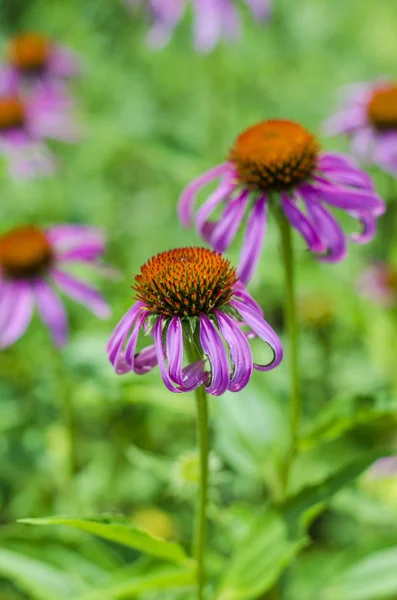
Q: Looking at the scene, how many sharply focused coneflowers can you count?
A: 1